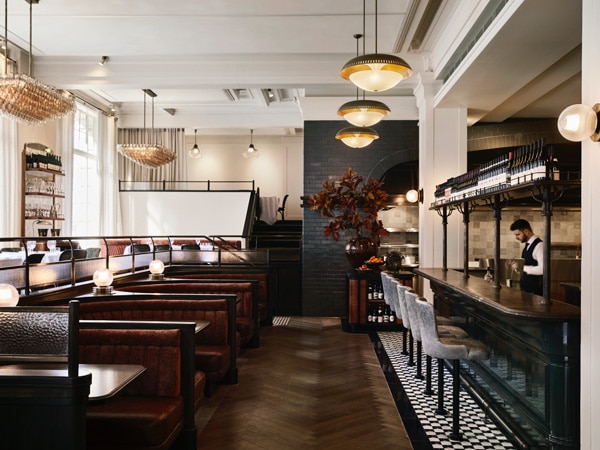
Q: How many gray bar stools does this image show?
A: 6